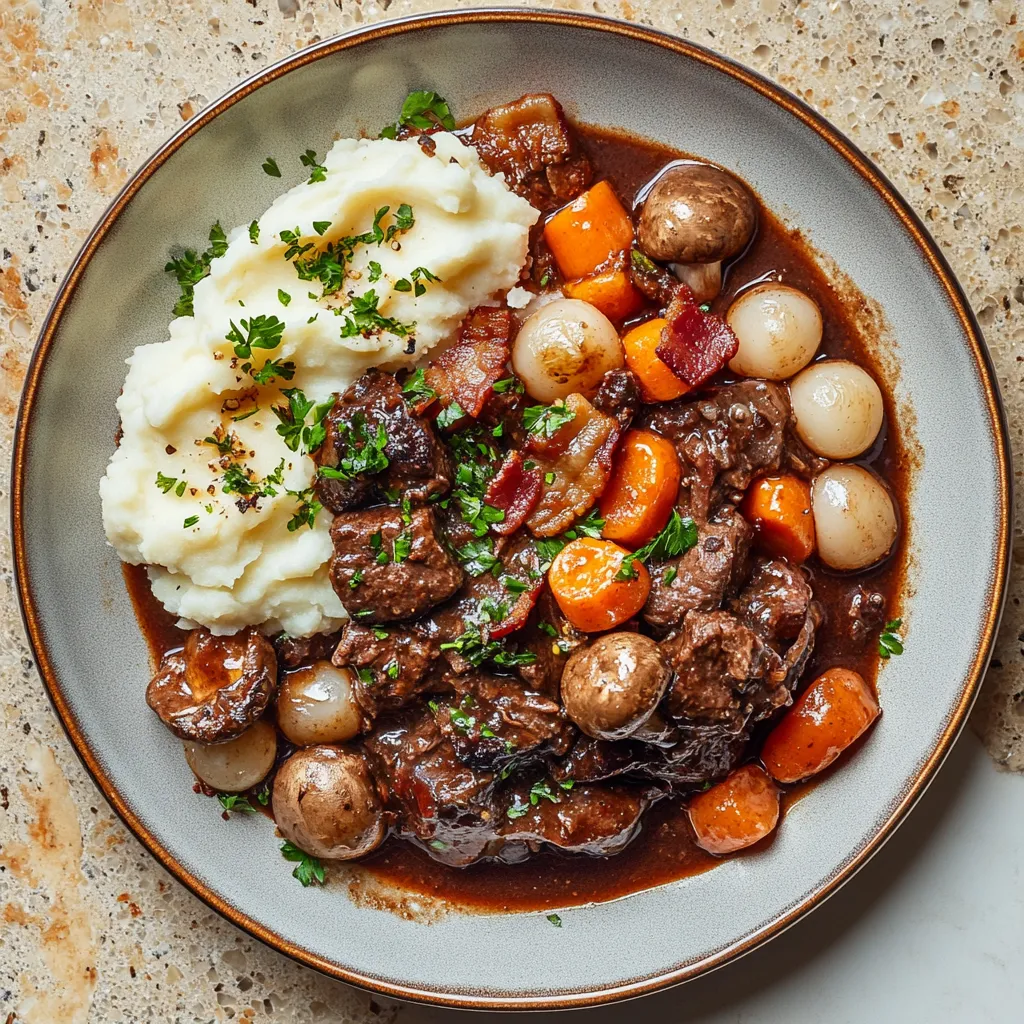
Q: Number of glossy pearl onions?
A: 6